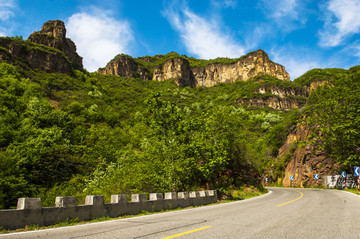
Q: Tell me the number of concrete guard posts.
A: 11